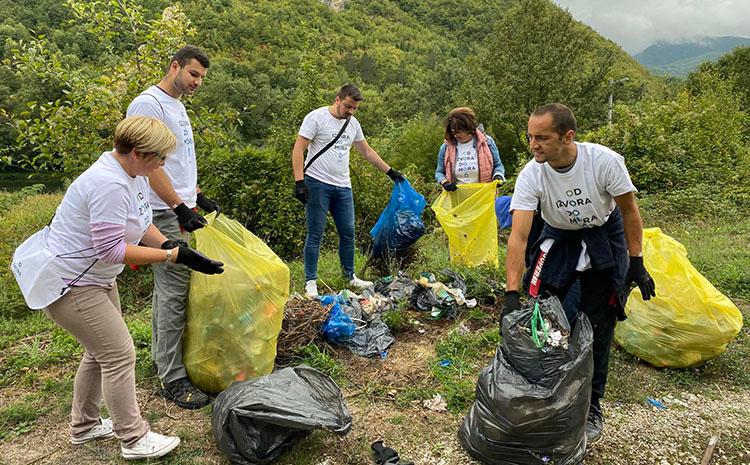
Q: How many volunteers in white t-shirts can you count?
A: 5